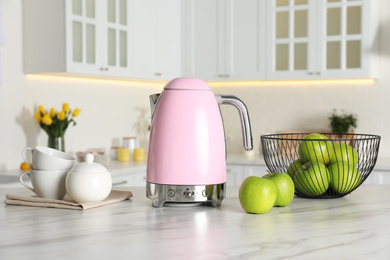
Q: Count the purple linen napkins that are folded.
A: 0